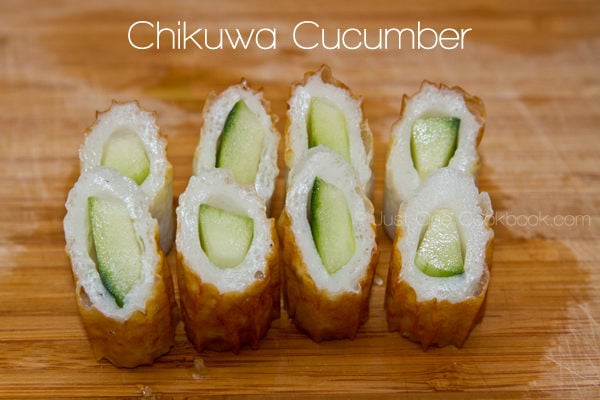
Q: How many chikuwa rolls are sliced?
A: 8